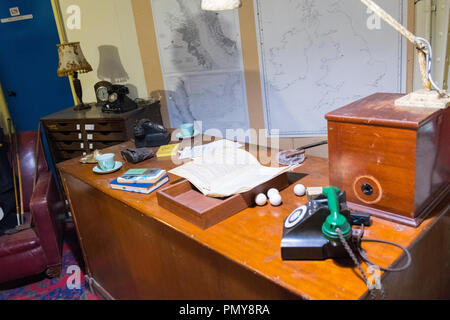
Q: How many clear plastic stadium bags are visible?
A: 0